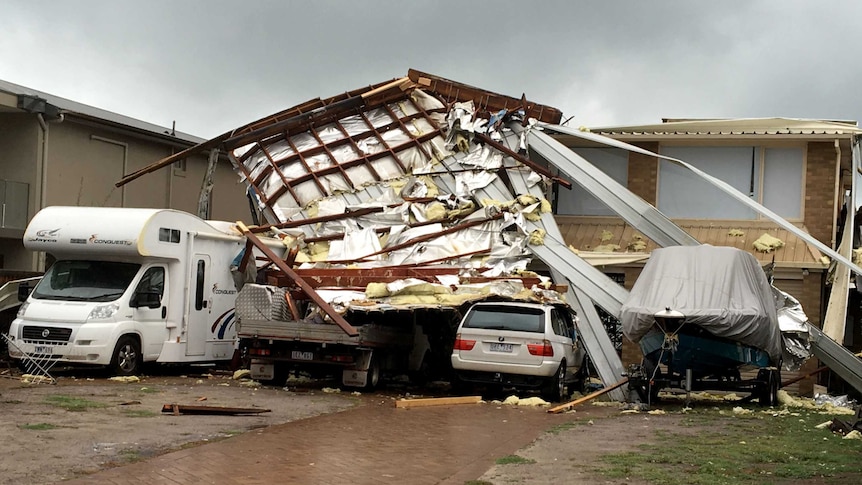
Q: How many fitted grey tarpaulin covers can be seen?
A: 1